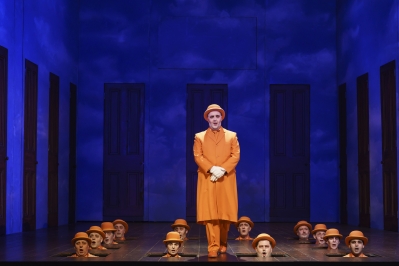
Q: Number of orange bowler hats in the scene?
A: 13